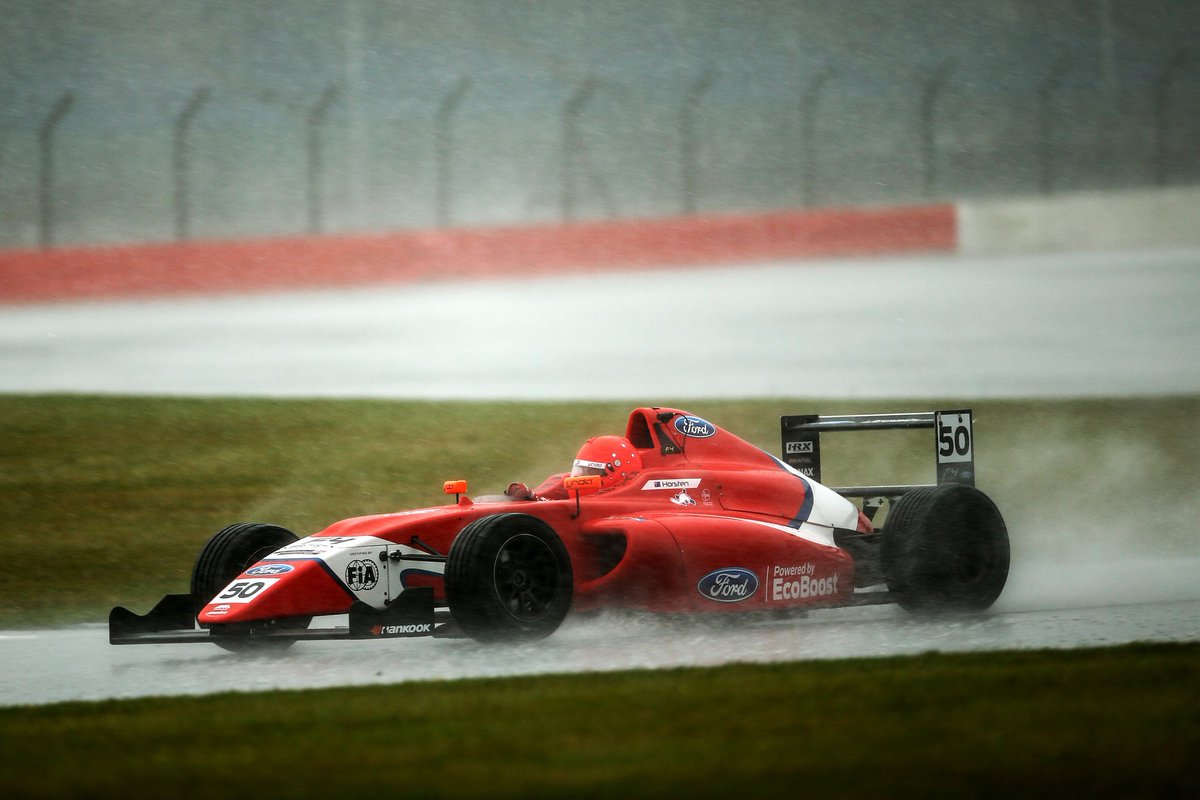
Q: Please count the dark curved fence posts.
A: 10